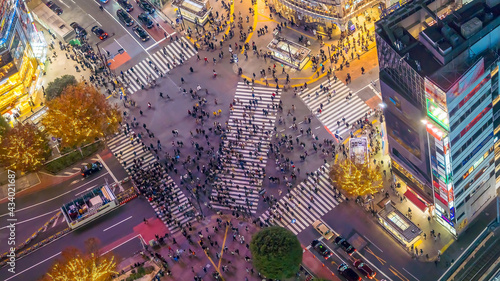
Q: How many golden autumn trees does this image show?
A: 4